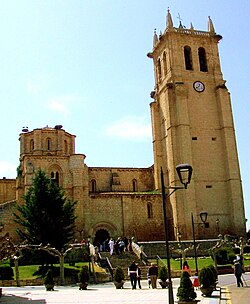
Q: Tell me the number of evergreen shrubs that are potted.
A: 6